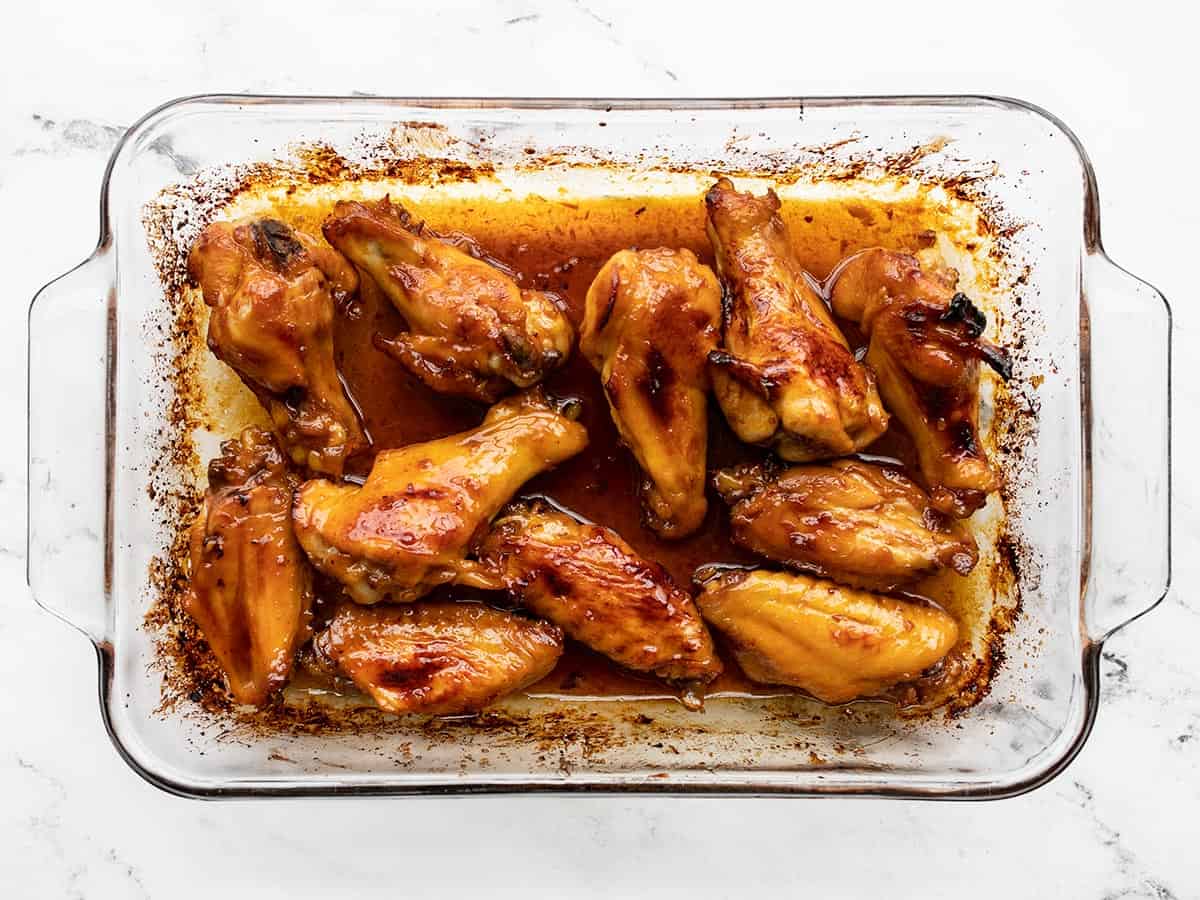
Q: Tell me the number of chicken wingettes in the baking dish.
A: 5